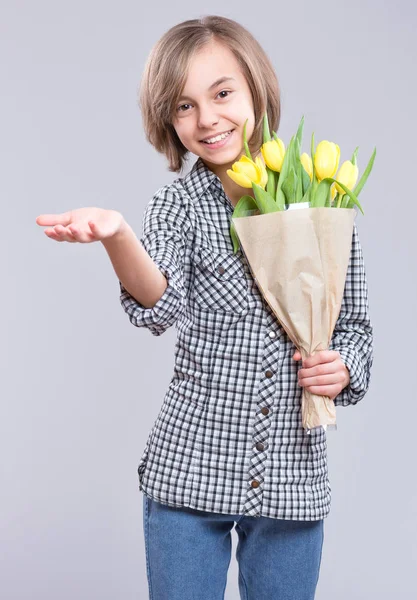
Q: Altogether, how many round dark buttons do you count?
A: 5